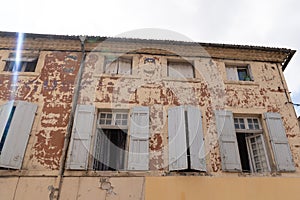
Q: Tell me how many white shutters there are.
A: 8